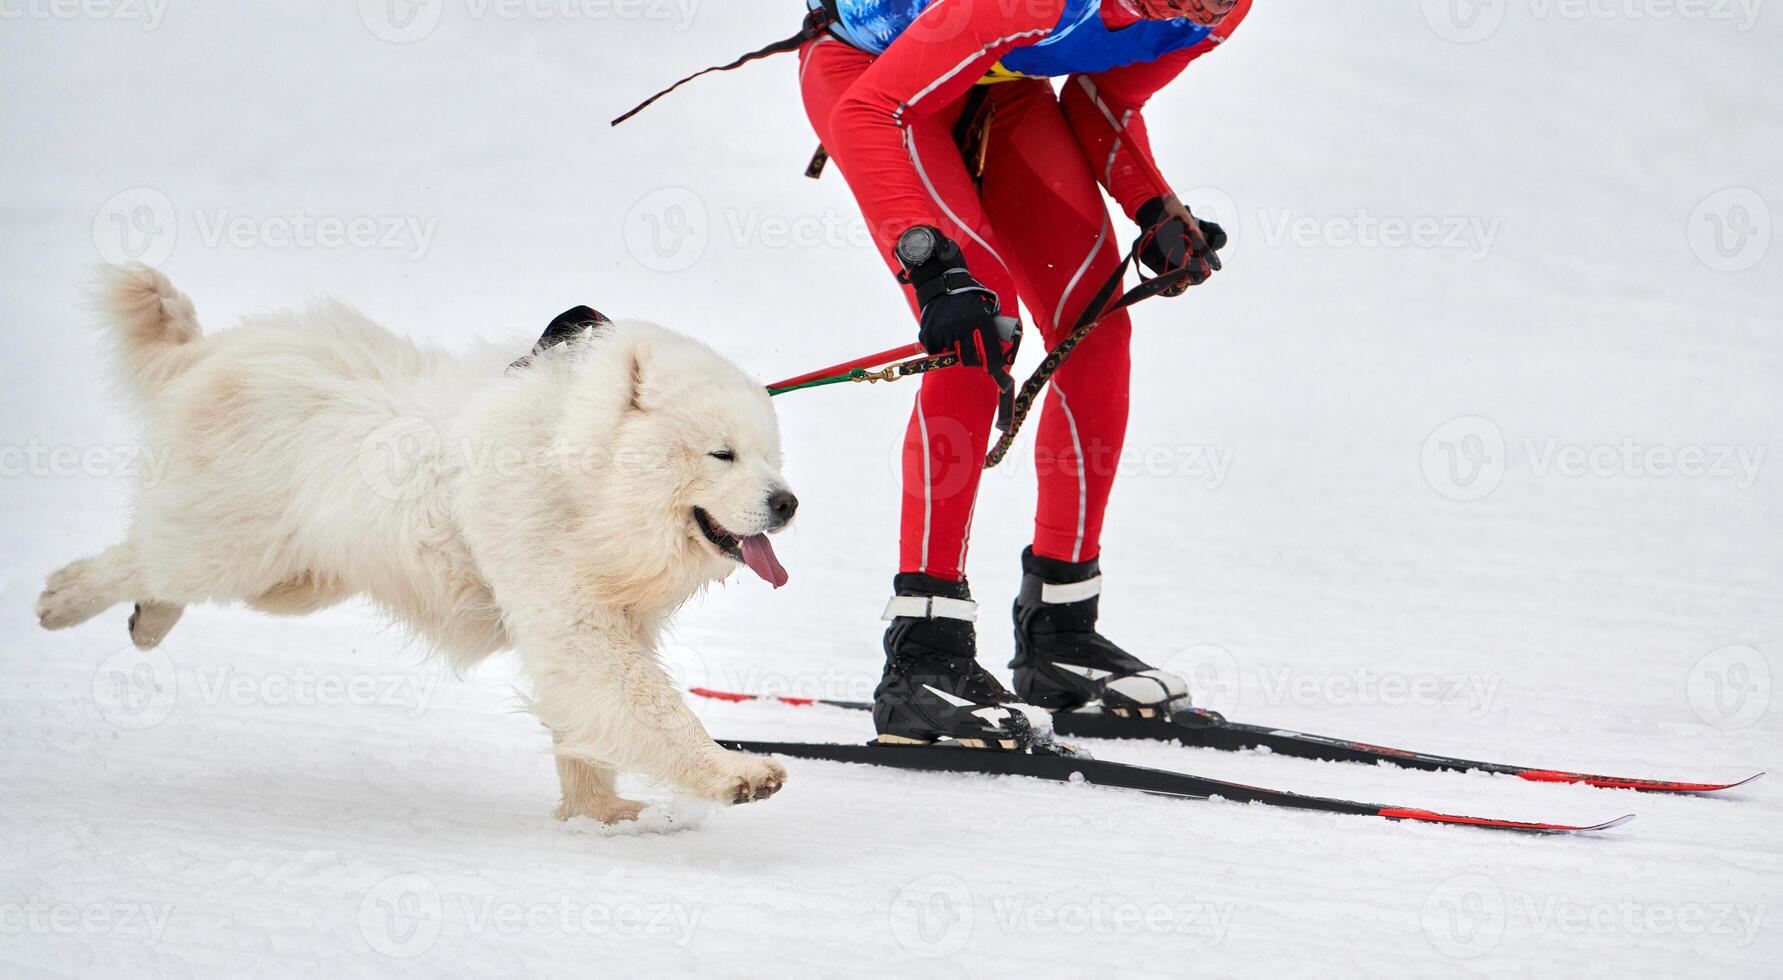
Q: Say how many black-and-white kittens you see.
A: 0